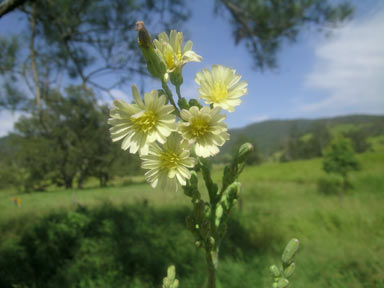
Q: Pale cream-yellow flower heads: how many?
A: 5